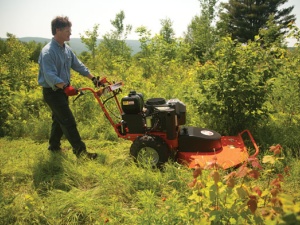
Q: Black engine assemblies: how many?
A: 1